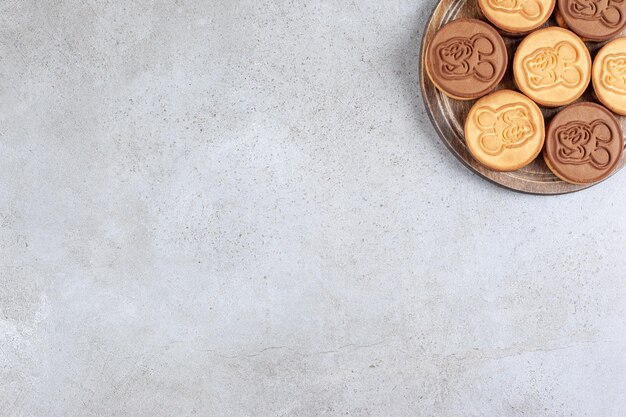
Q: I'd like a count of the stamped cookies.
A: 7